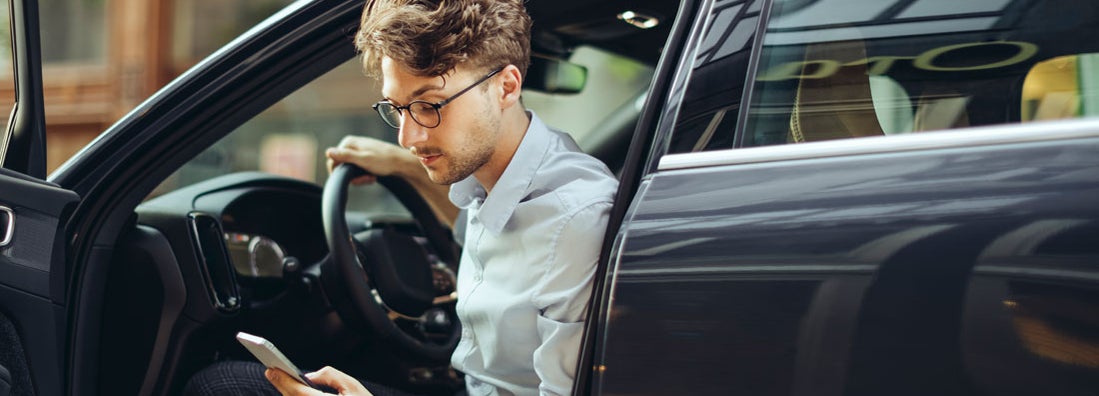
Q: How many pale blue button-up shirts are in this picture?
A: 1